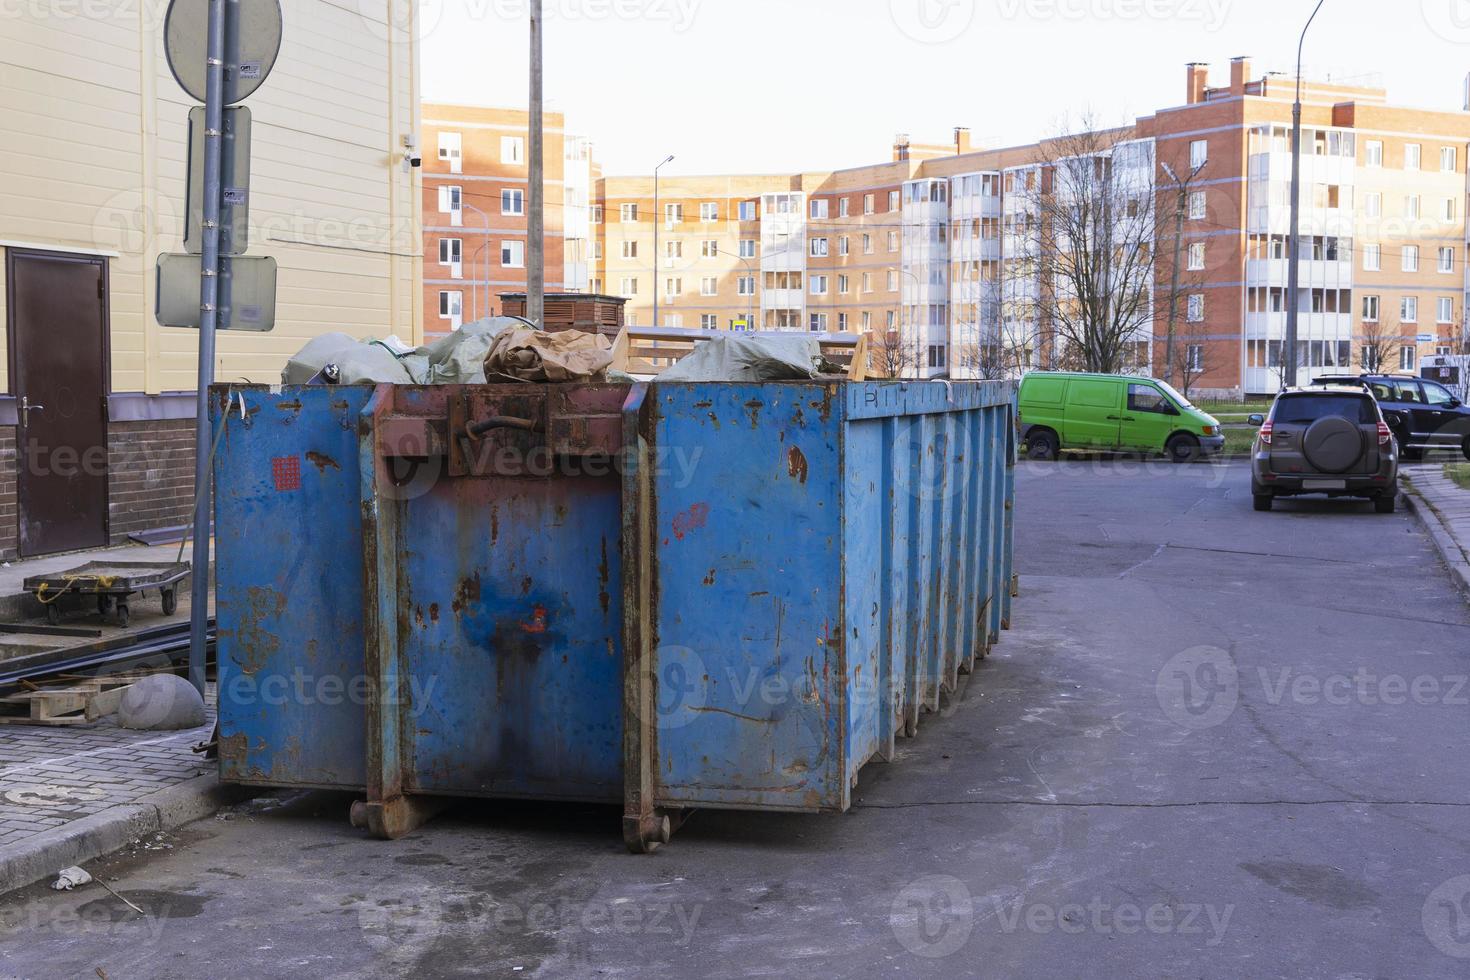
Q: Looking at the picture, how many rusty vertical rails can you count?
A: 2